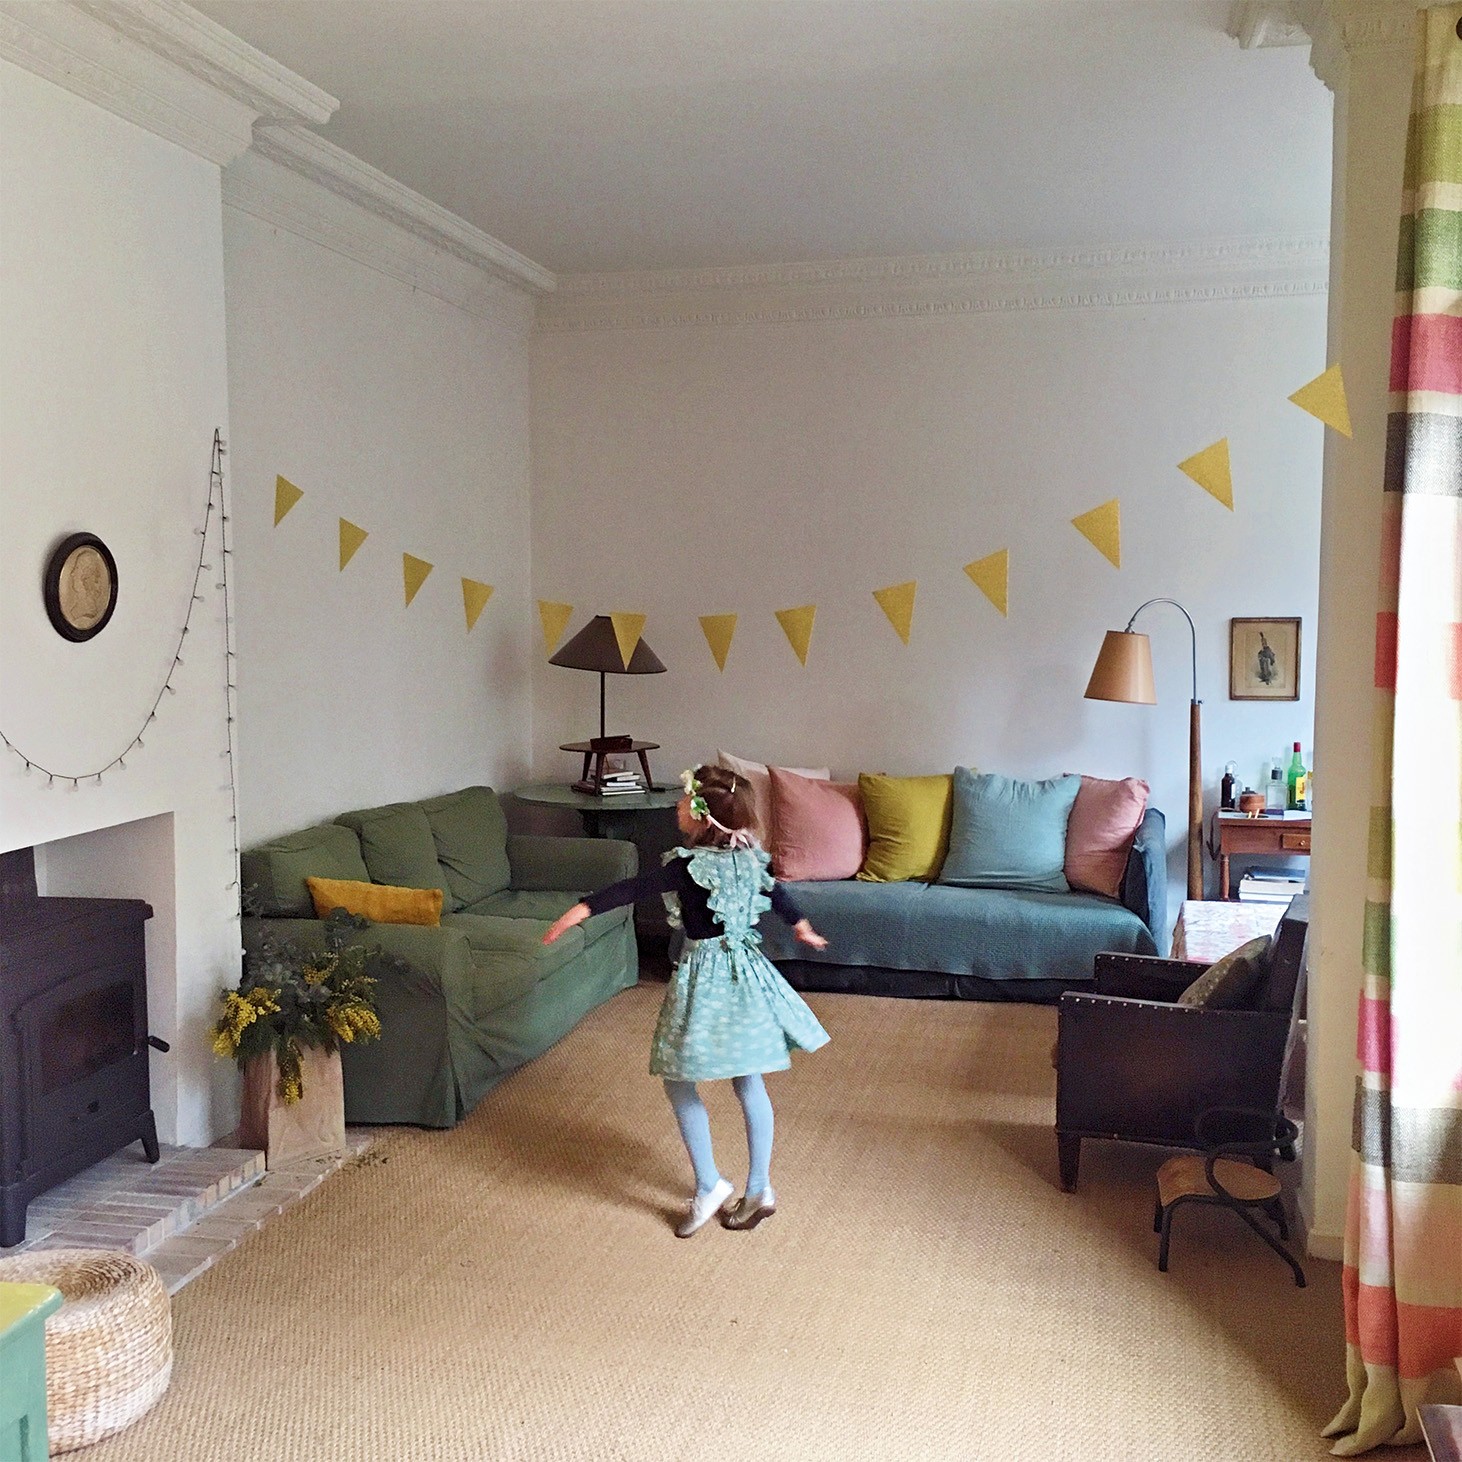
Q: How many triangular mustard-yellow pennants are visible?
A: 13